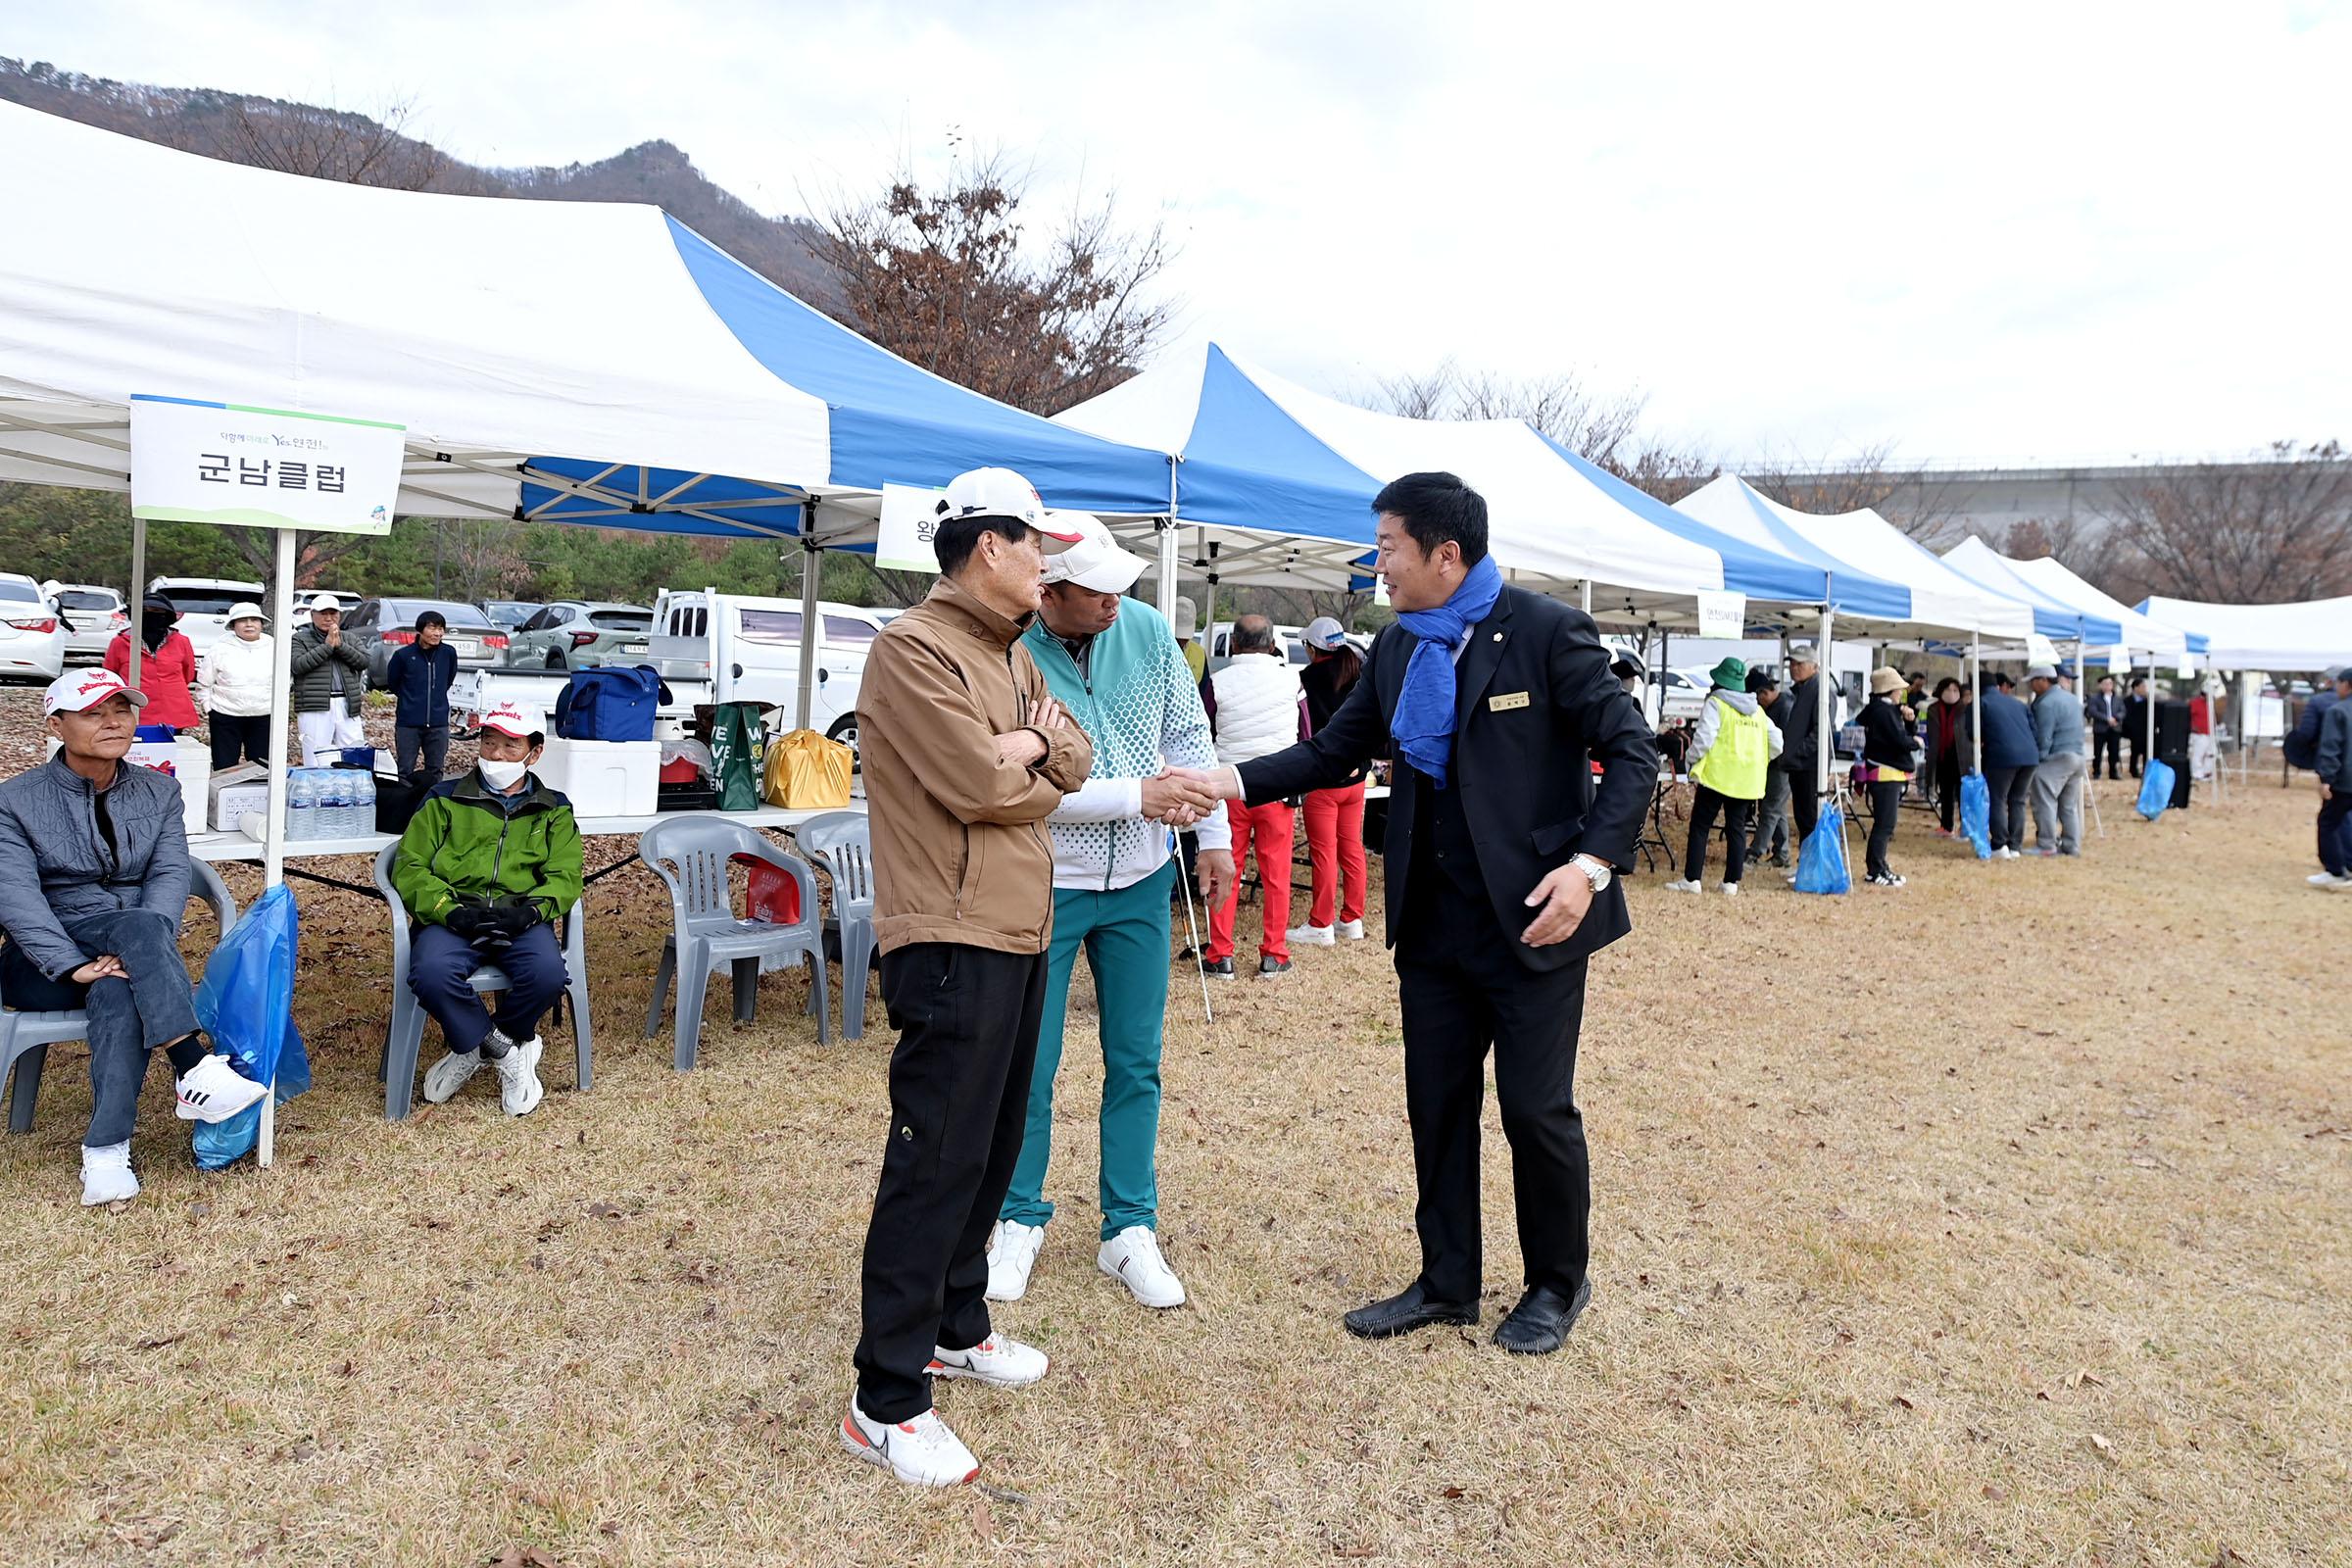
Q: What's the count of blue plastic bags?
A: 4